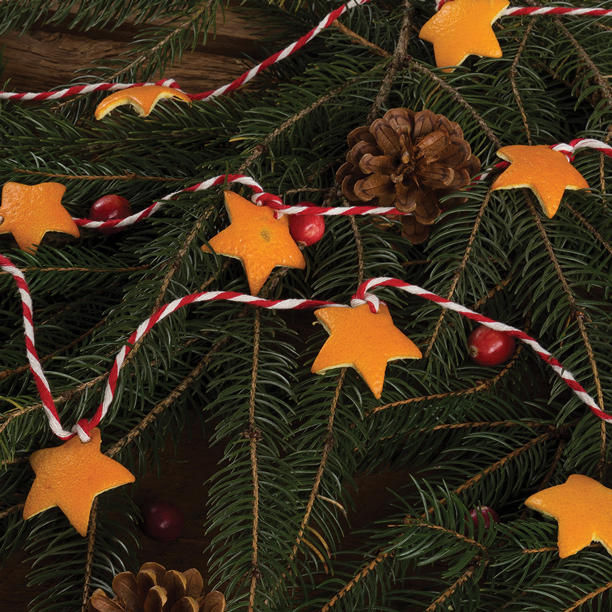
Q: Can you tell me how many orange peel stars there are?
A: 8